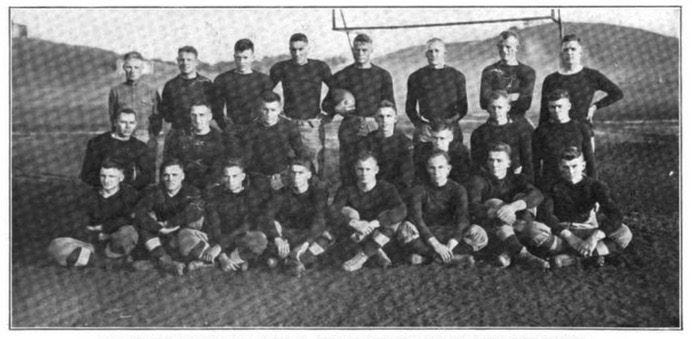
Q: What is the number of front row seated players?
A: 8